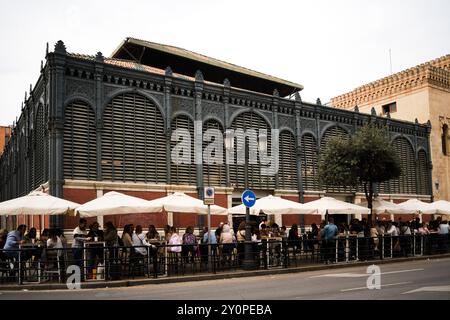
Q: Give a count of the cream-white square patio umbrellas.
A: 8